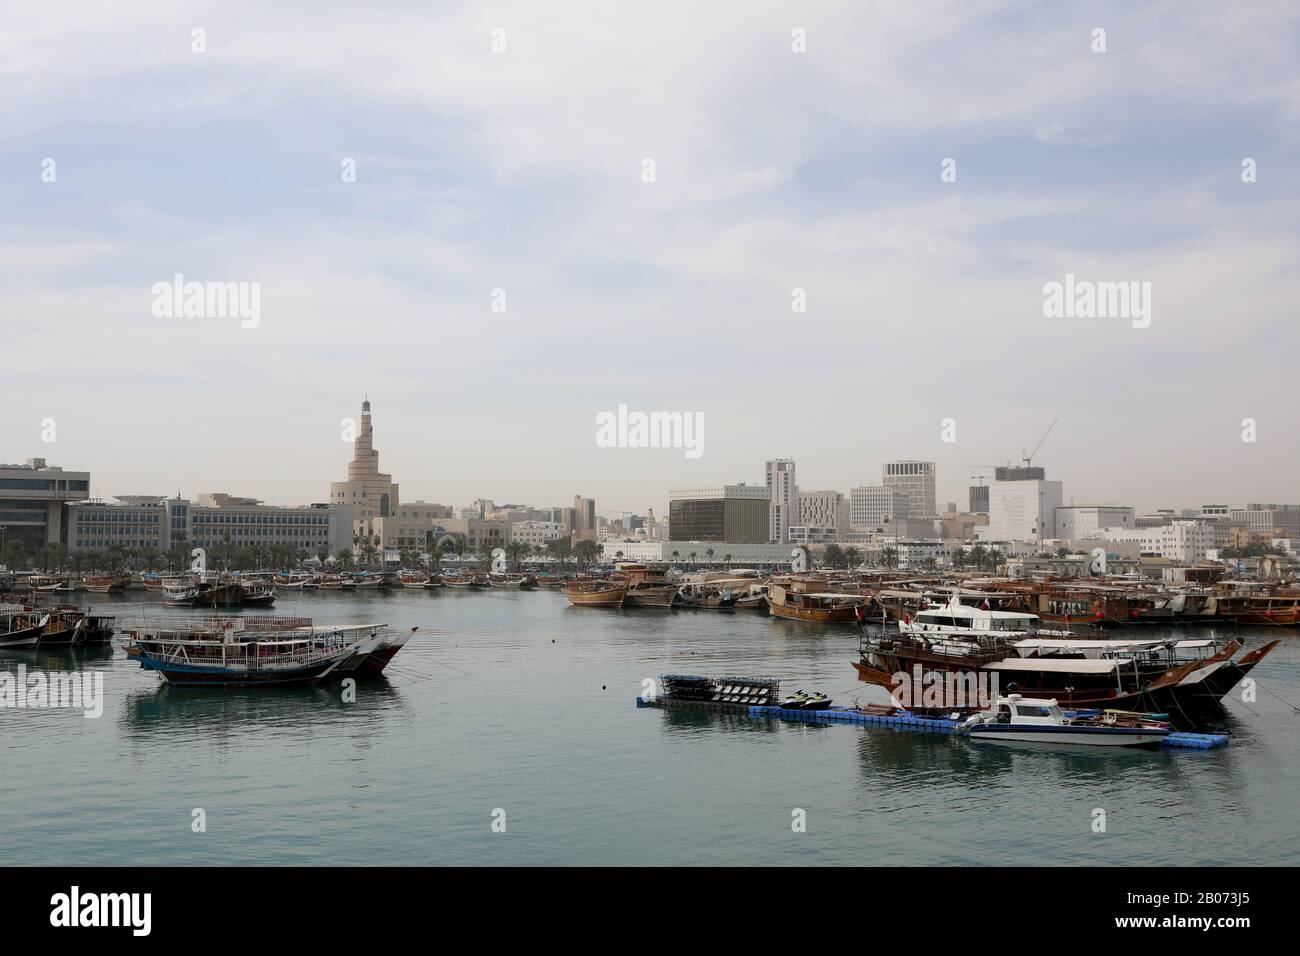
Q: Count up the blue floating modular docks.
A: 1